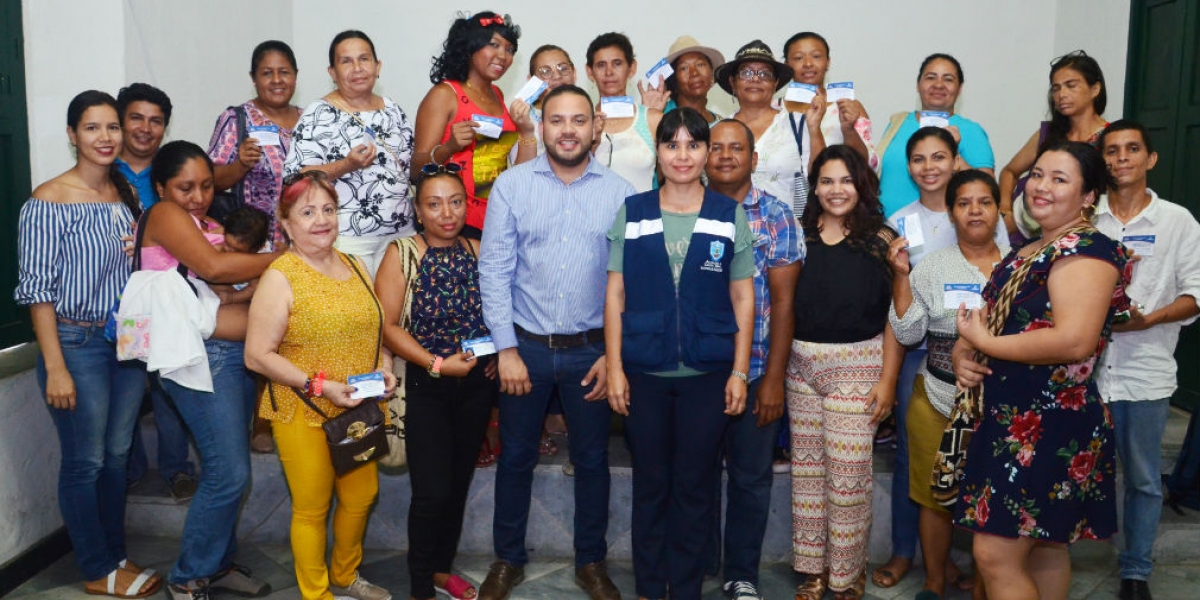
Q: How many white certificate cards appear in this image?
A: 14